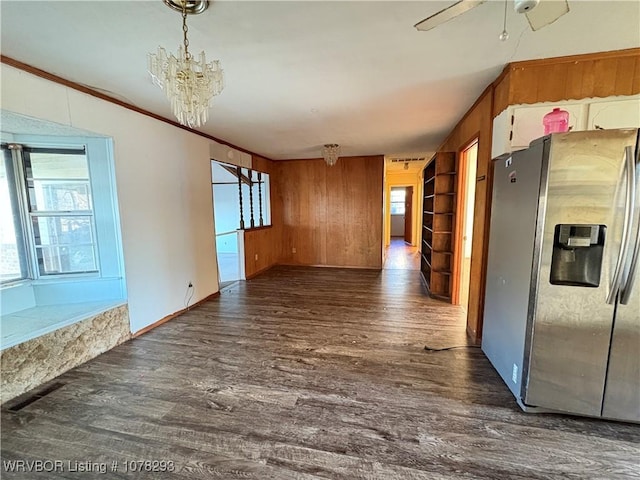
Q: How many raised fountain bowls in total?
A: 0